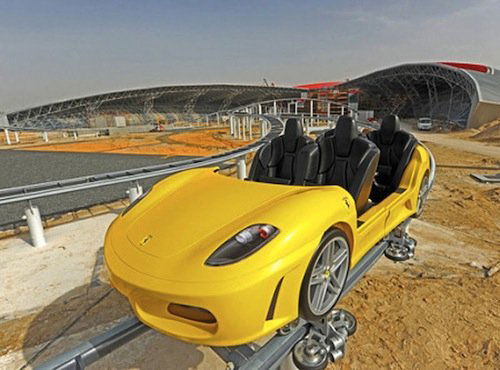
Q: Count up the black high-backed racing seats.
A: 3